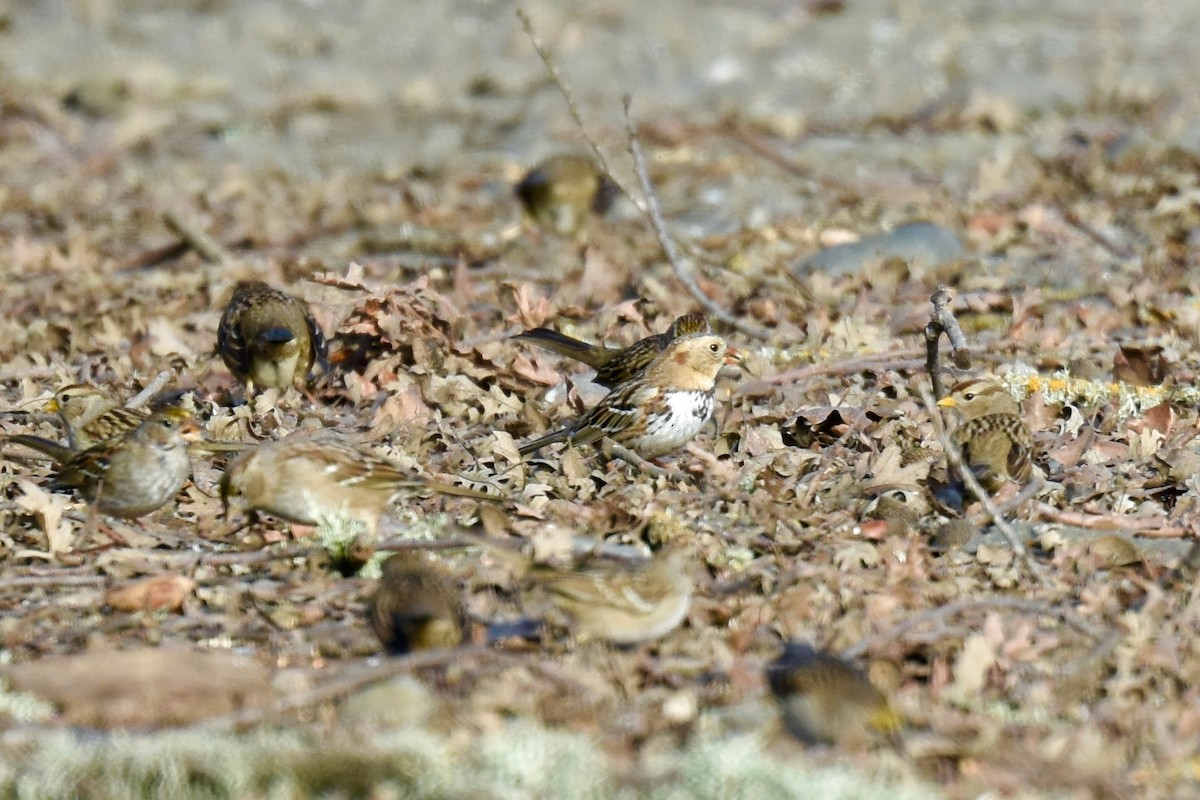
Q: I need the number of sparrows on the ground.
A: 11